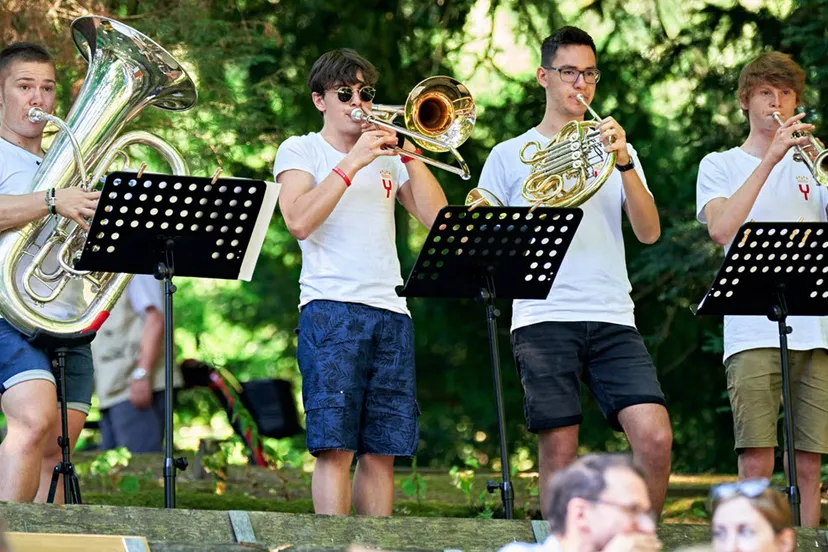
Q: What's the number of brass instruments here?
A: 4